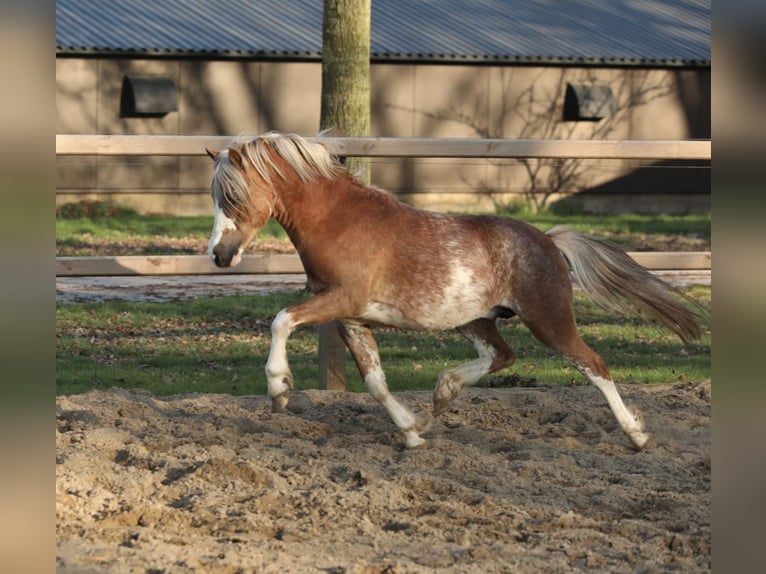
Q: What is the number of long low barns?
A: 1